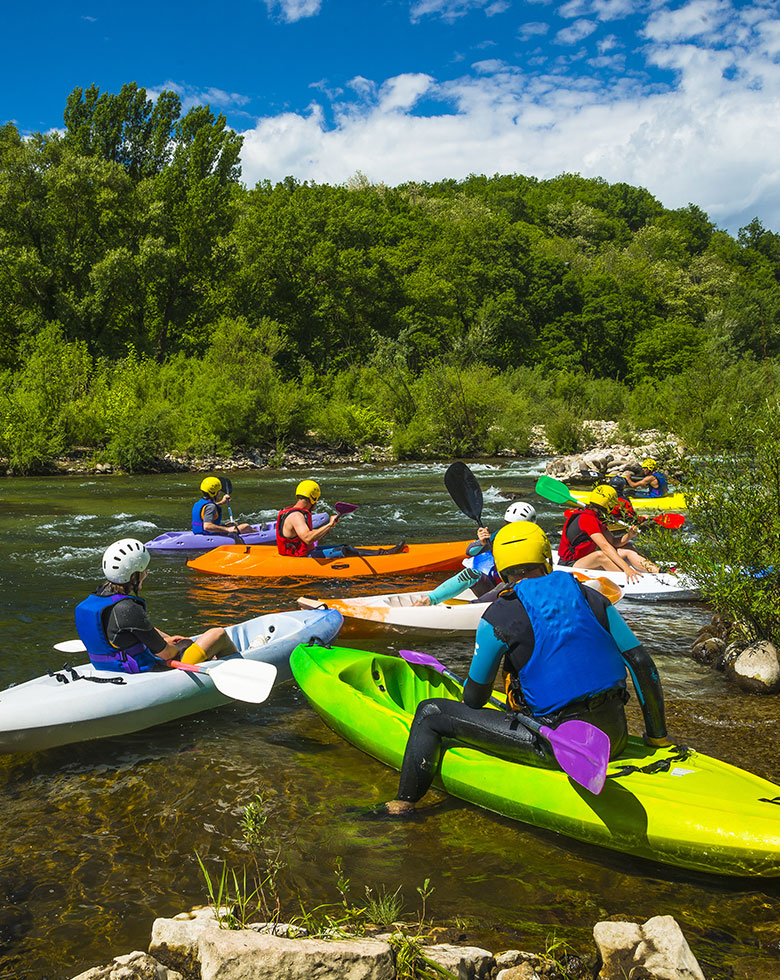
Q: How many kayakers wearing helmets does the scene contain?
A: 8